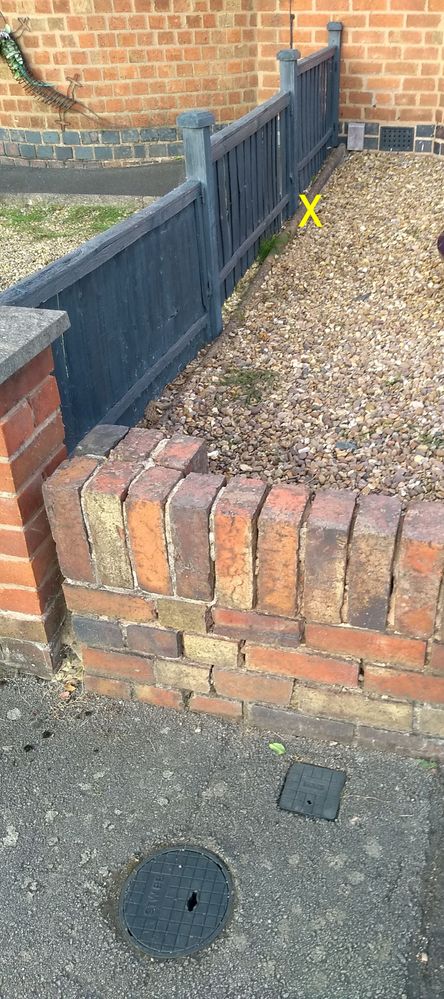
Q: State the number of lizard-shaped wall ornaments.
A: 1